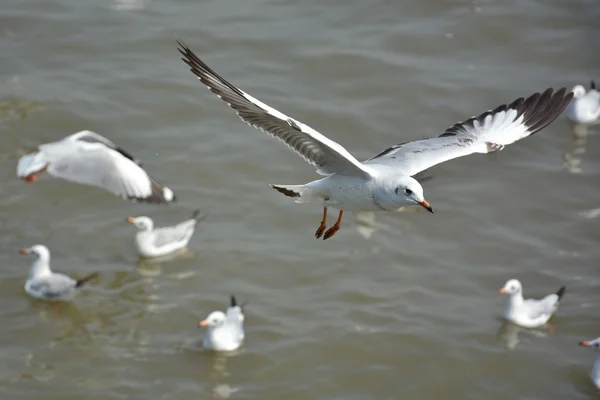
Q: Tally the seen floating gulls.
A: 6